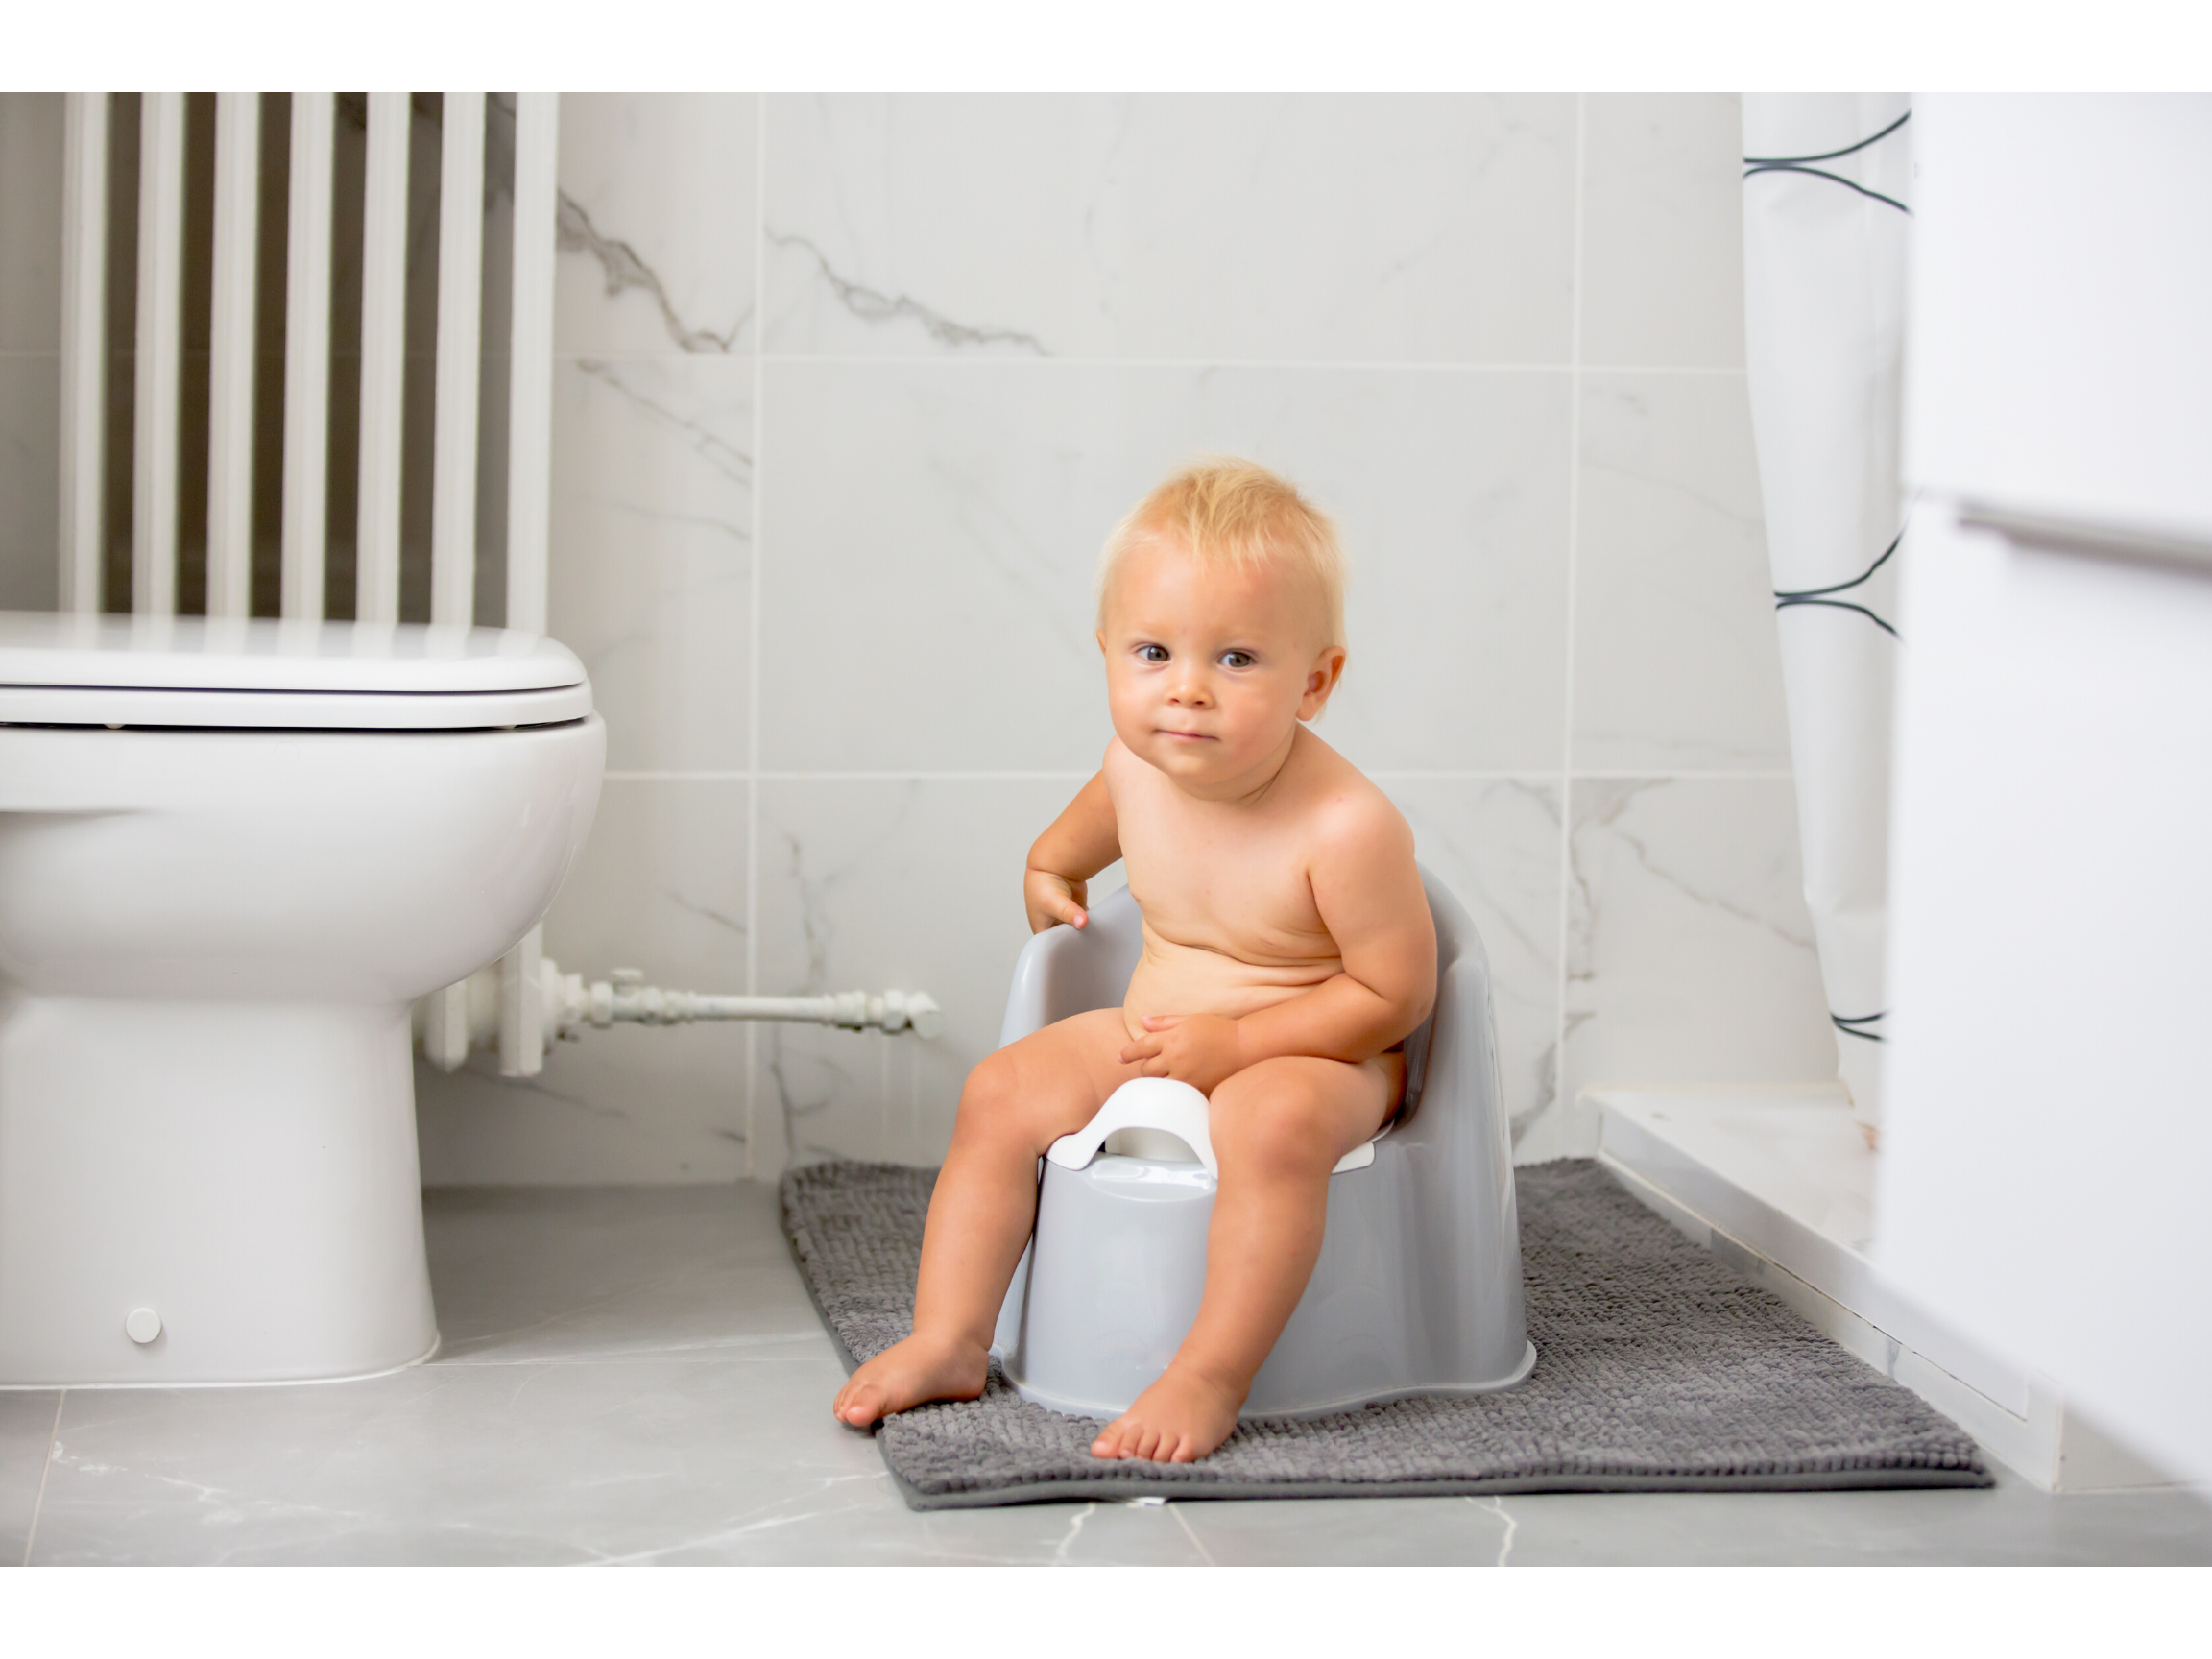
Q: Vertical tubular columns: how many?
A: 7